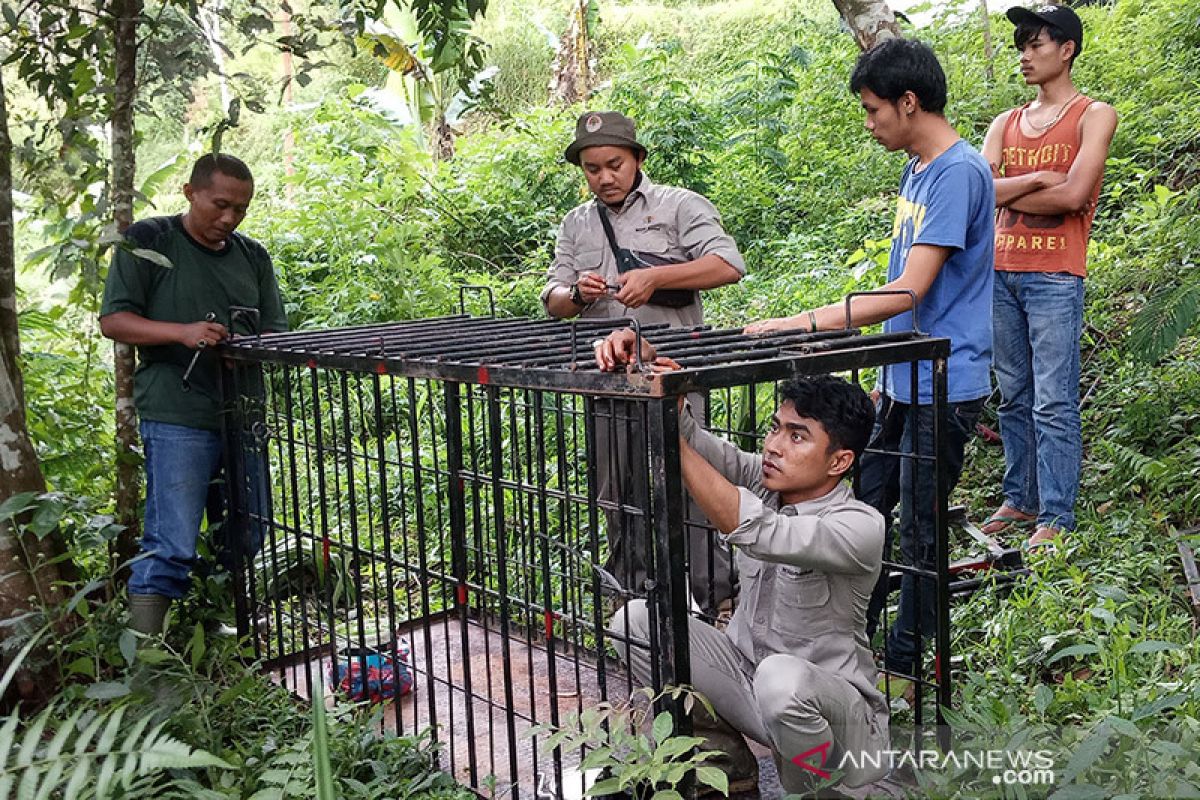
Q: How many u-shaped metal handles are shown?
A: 4